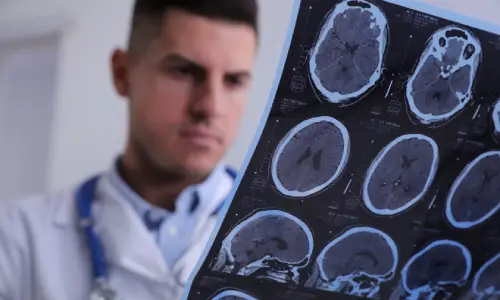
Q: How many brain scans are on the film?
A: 11